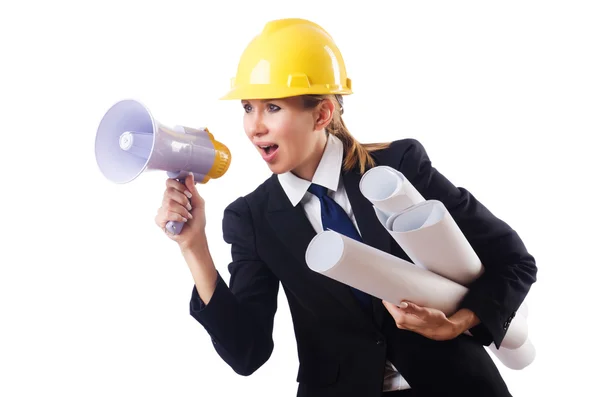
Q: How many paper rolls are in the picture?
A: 3